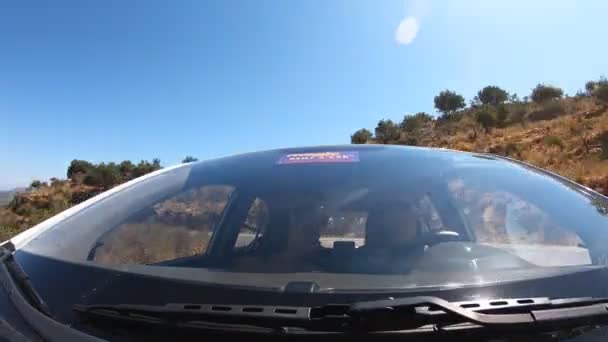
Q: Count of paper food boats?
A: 0